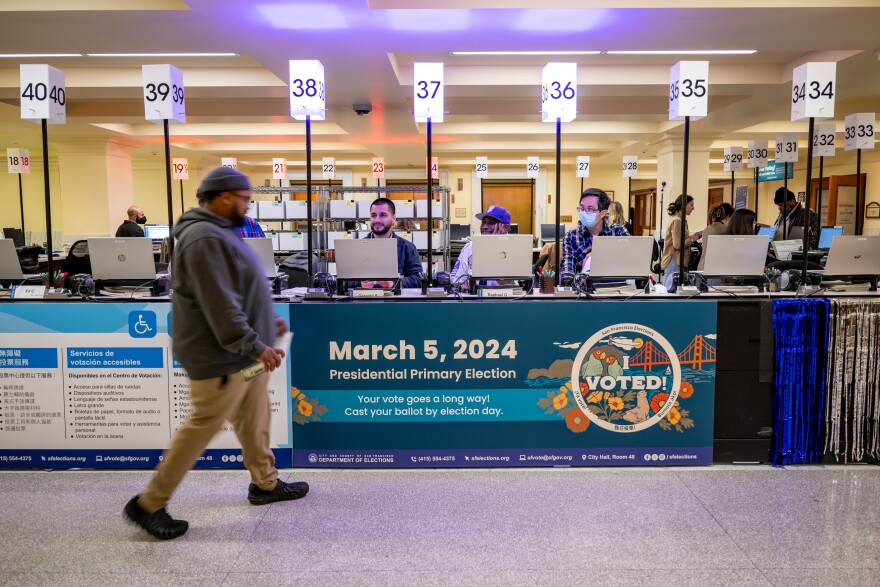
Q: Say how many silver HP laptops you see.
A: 8